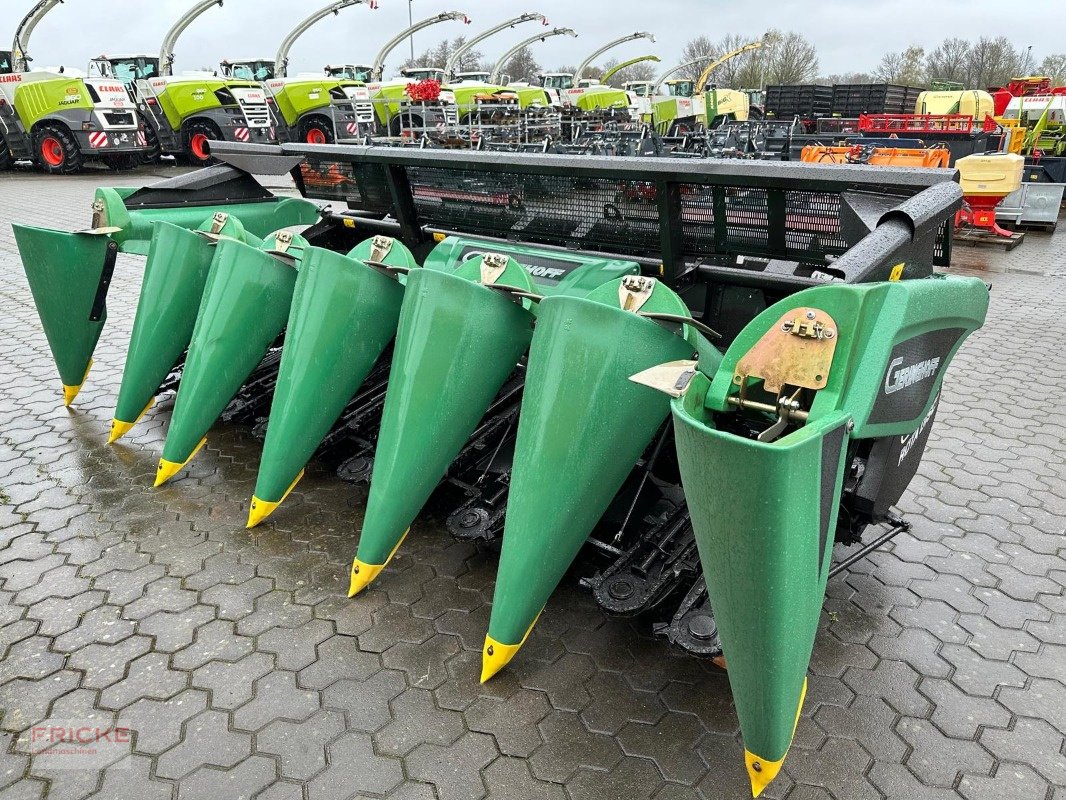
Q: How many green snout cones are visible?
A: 7